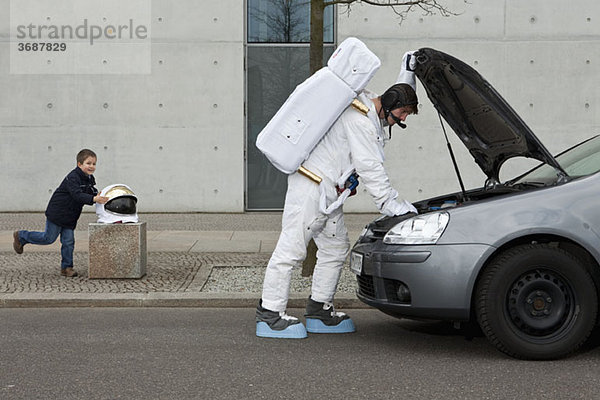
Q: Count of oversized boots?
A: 2